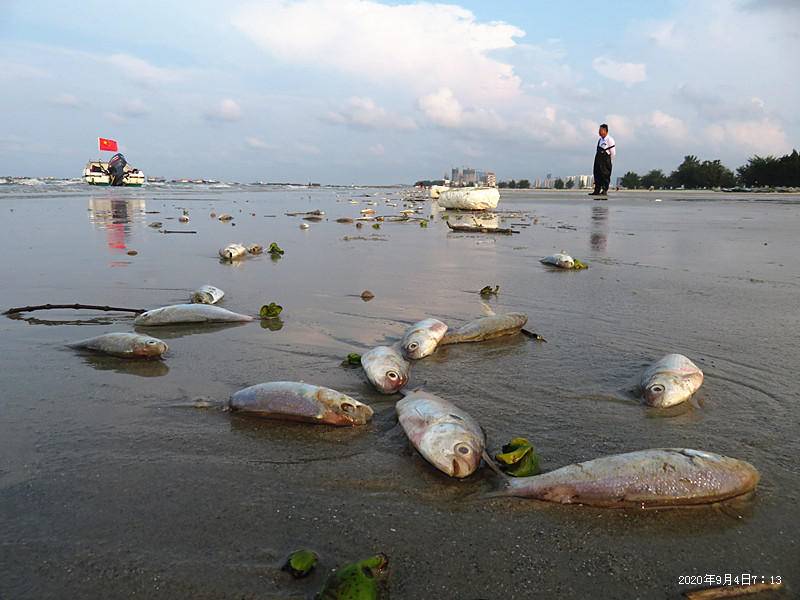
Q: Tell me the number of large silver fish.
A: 9